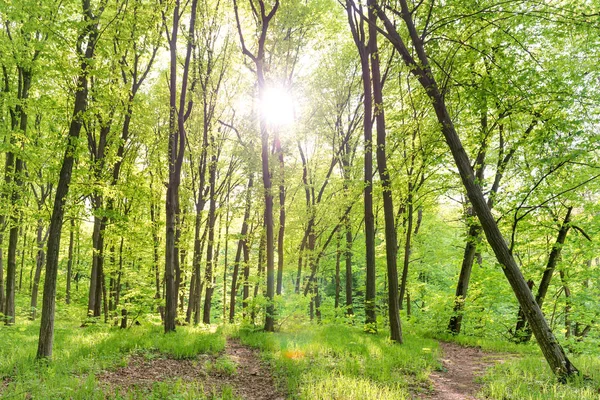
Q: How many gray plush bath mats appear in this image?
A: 0